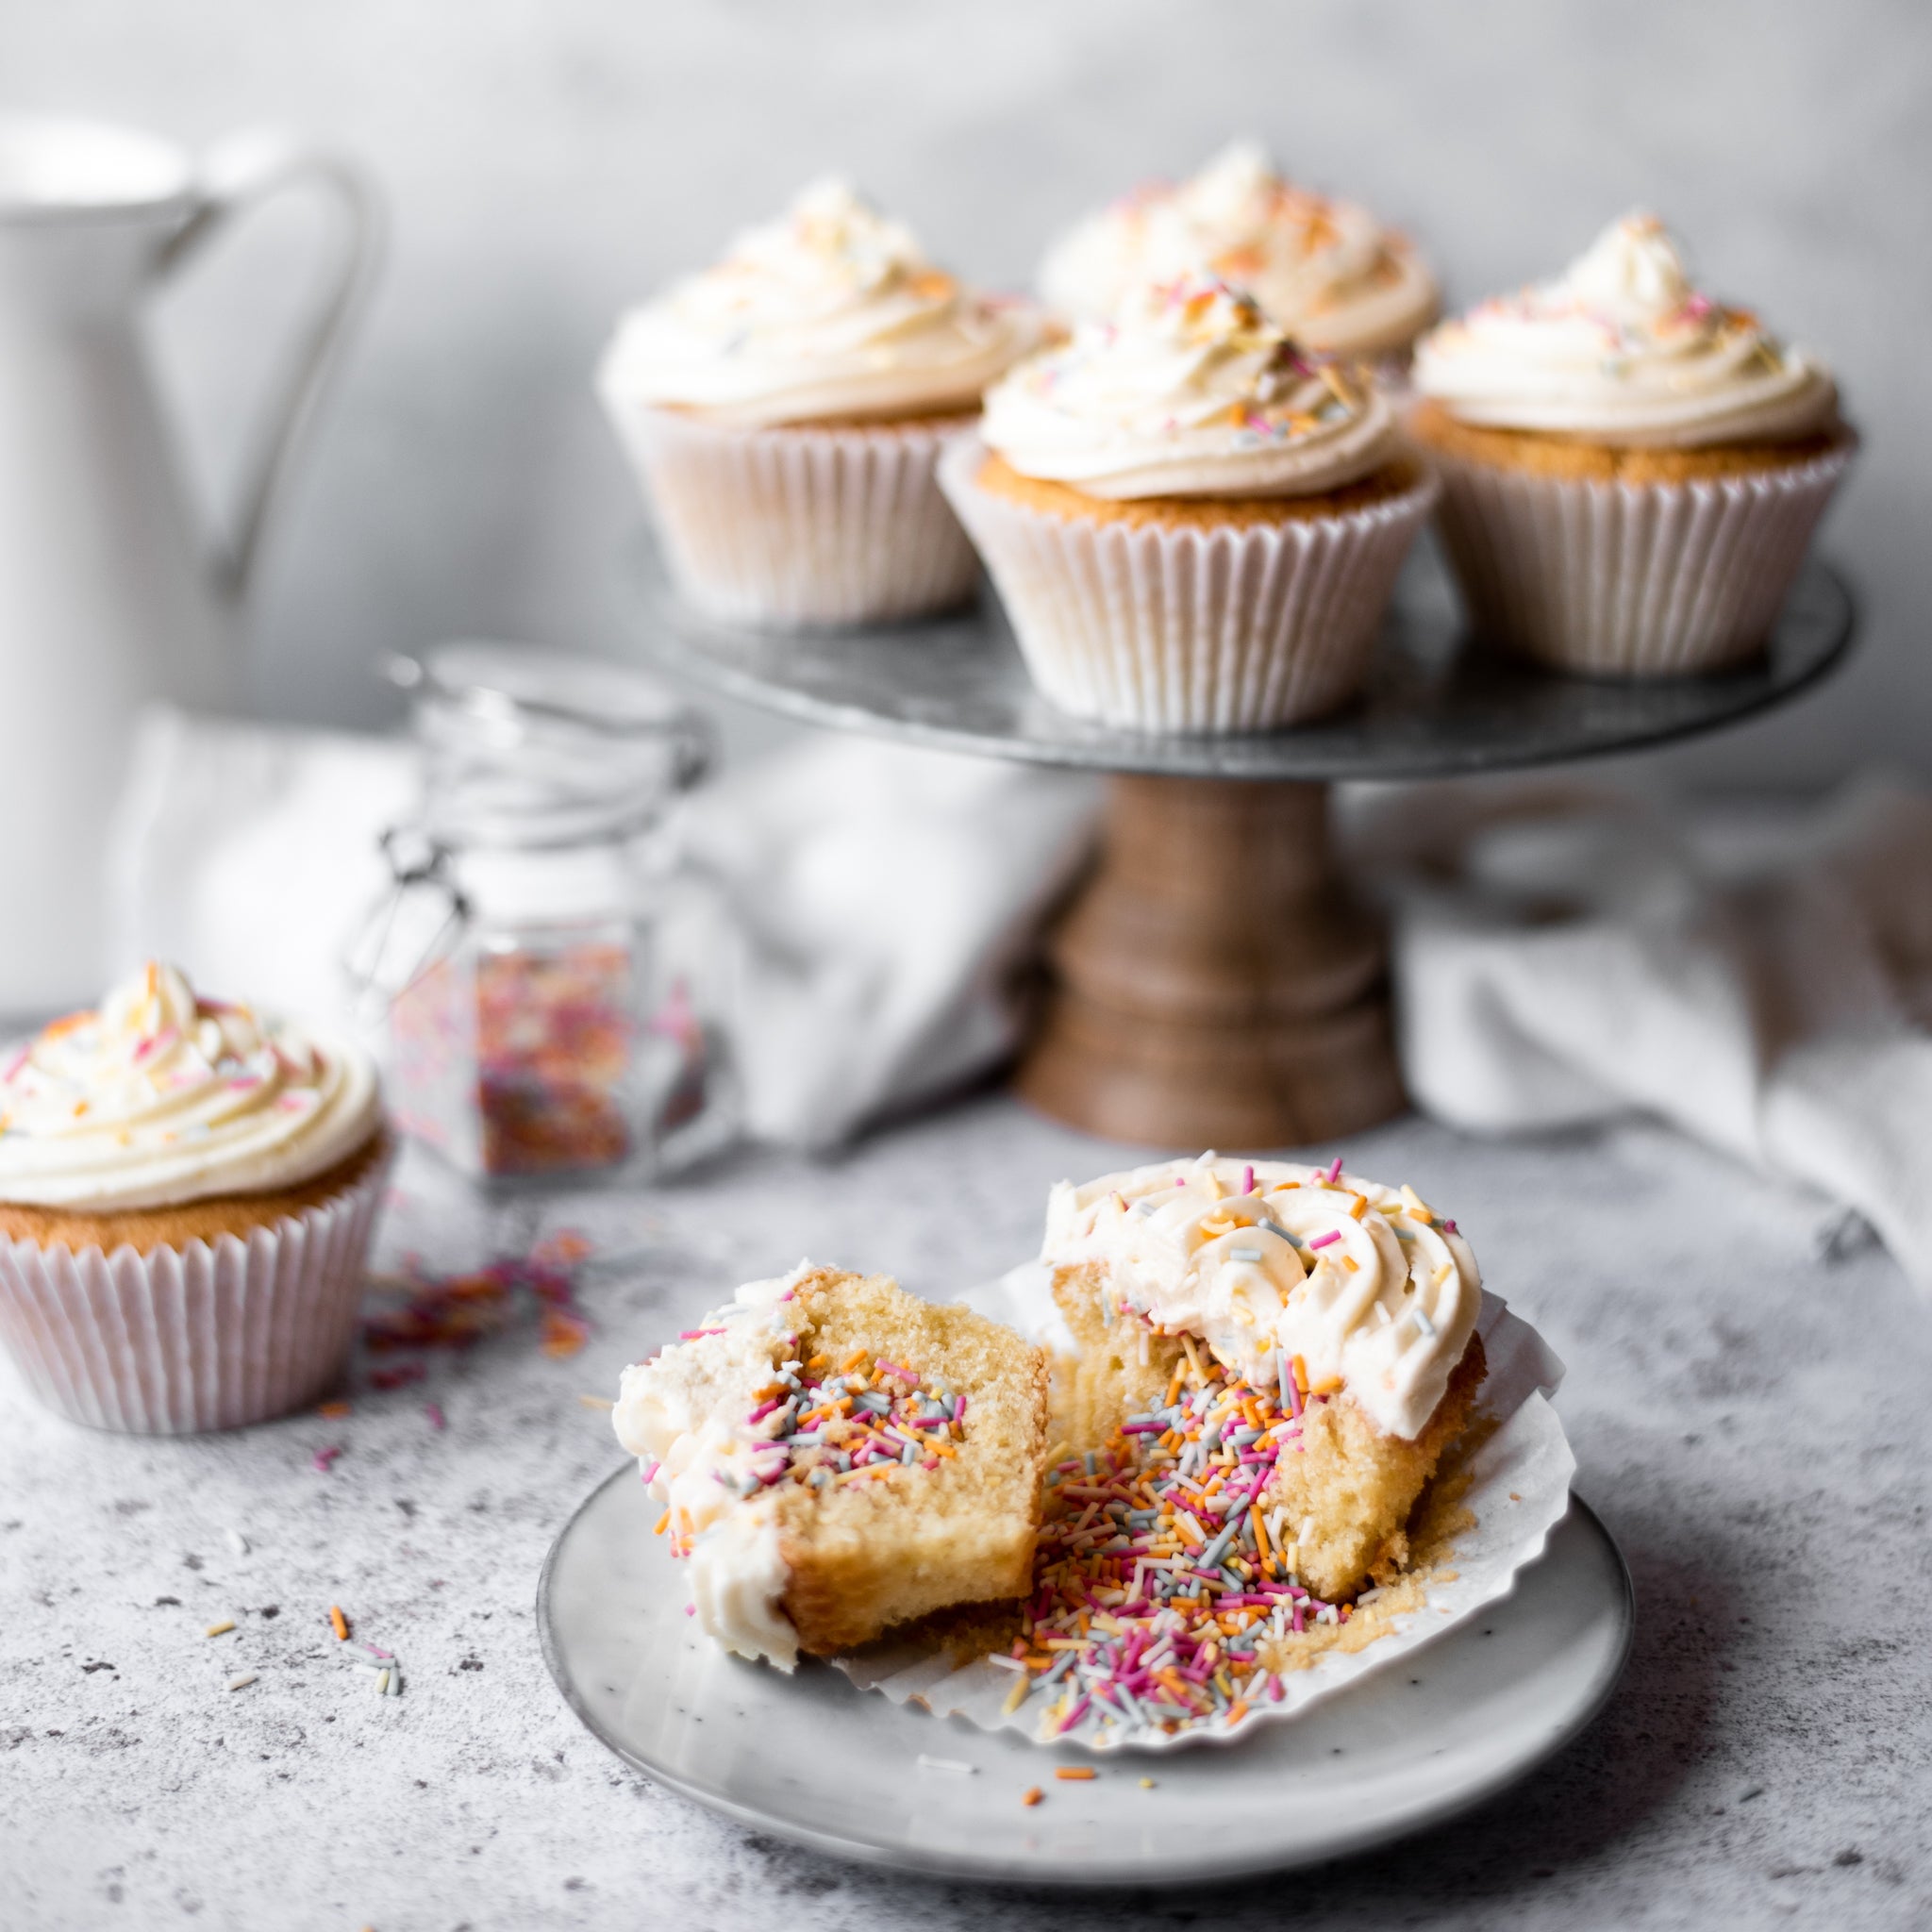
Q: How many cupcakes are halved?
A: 1